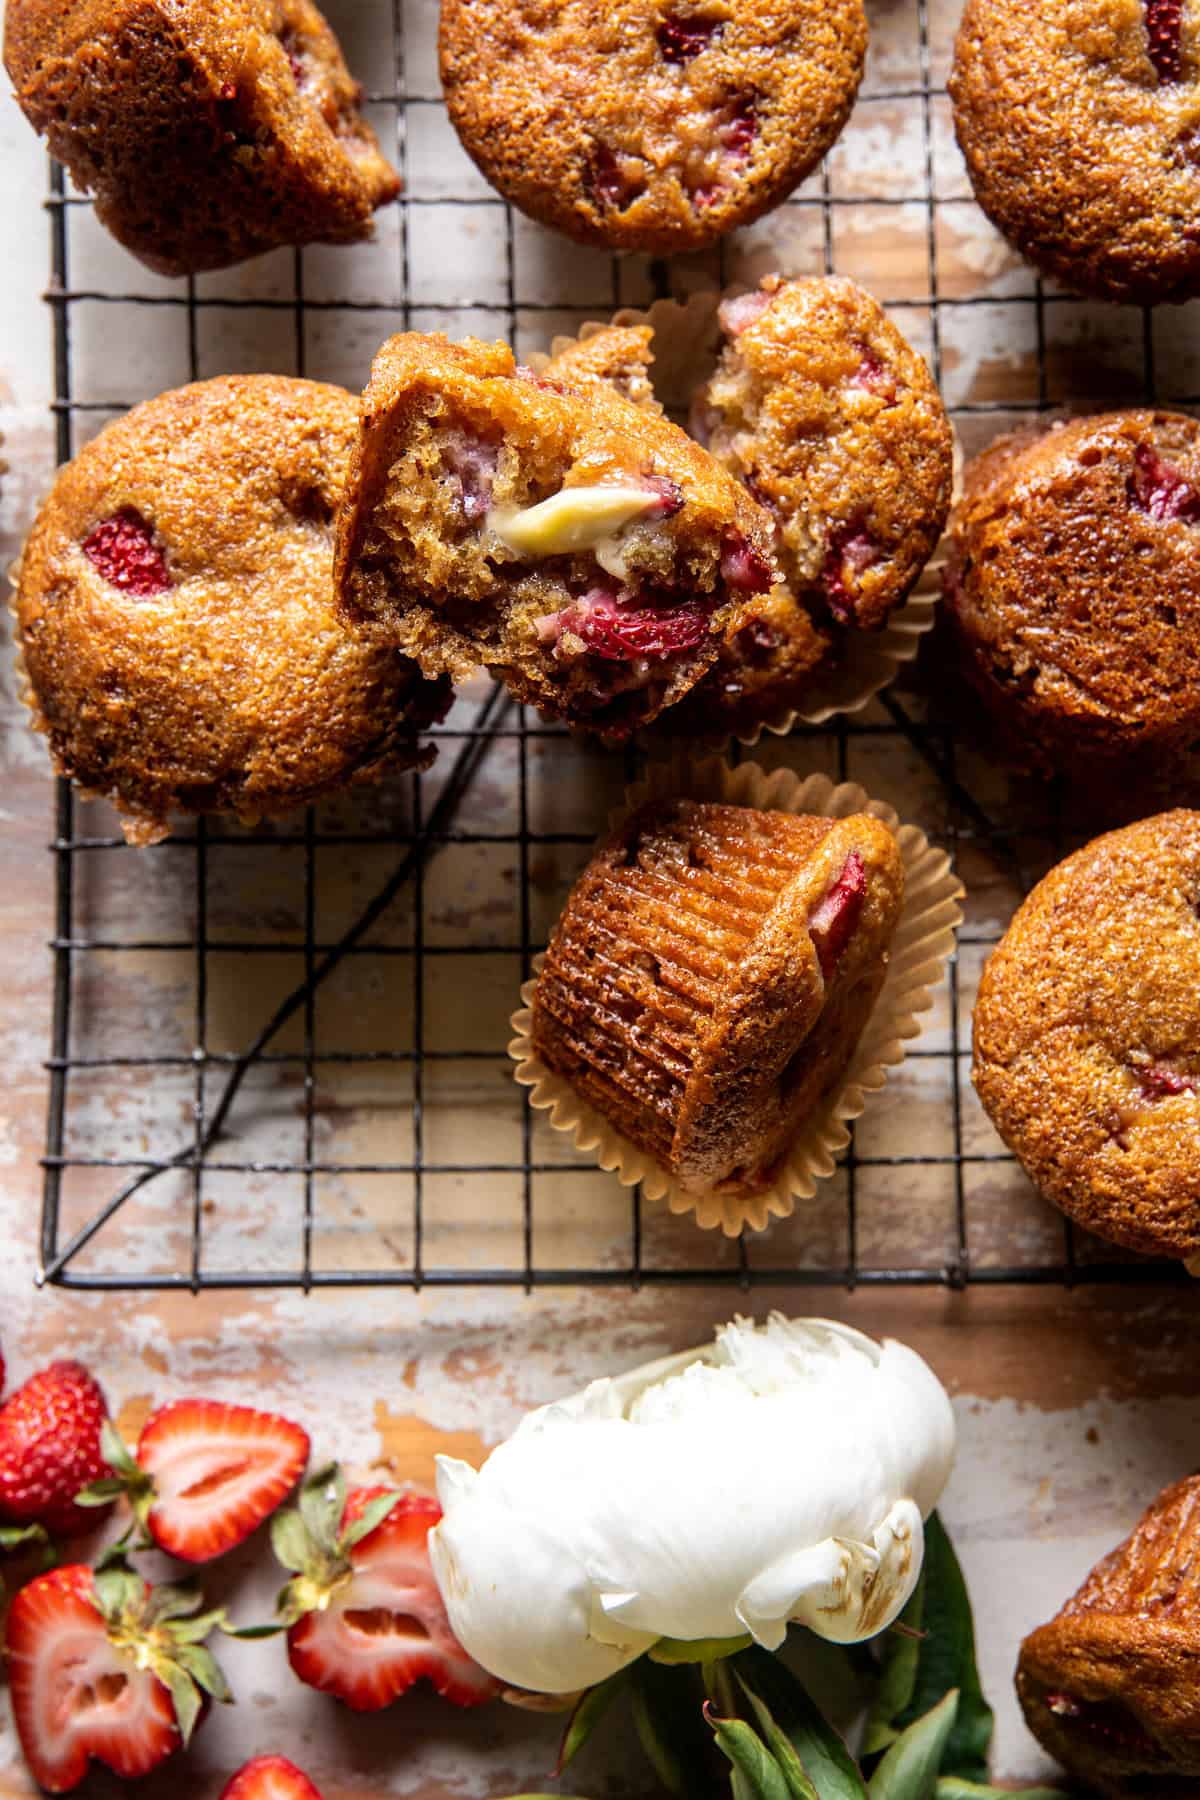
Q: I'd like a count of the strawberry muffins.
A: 9